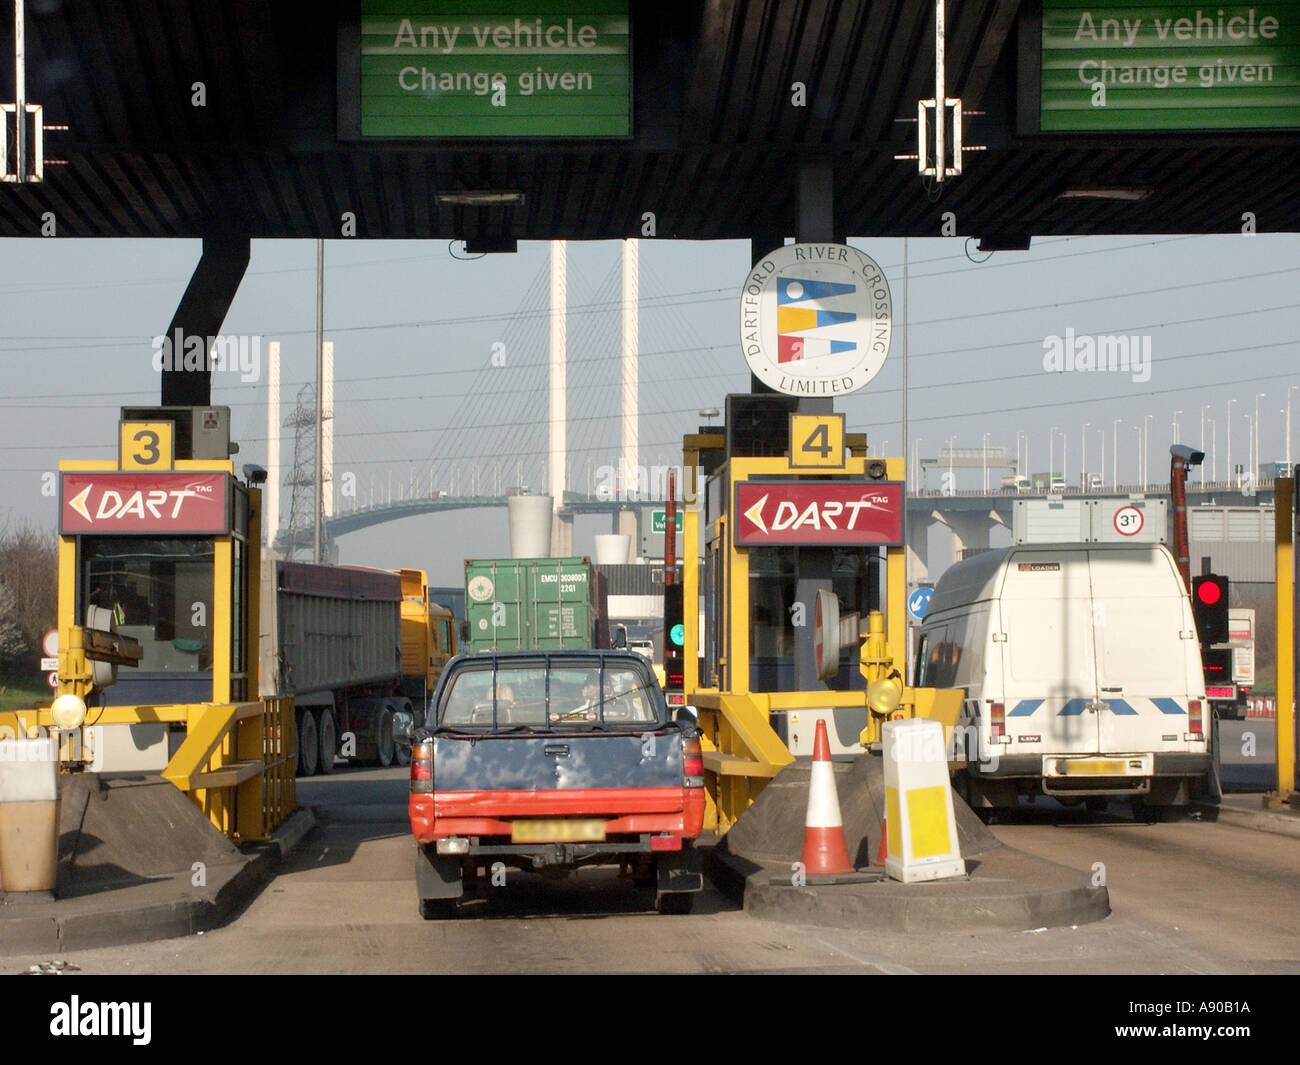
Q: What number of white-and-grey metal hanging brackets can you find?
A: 2